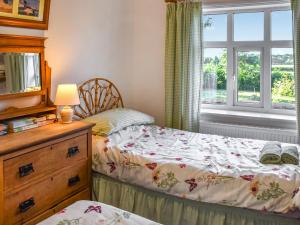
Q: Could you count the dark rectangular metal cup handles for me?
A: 4